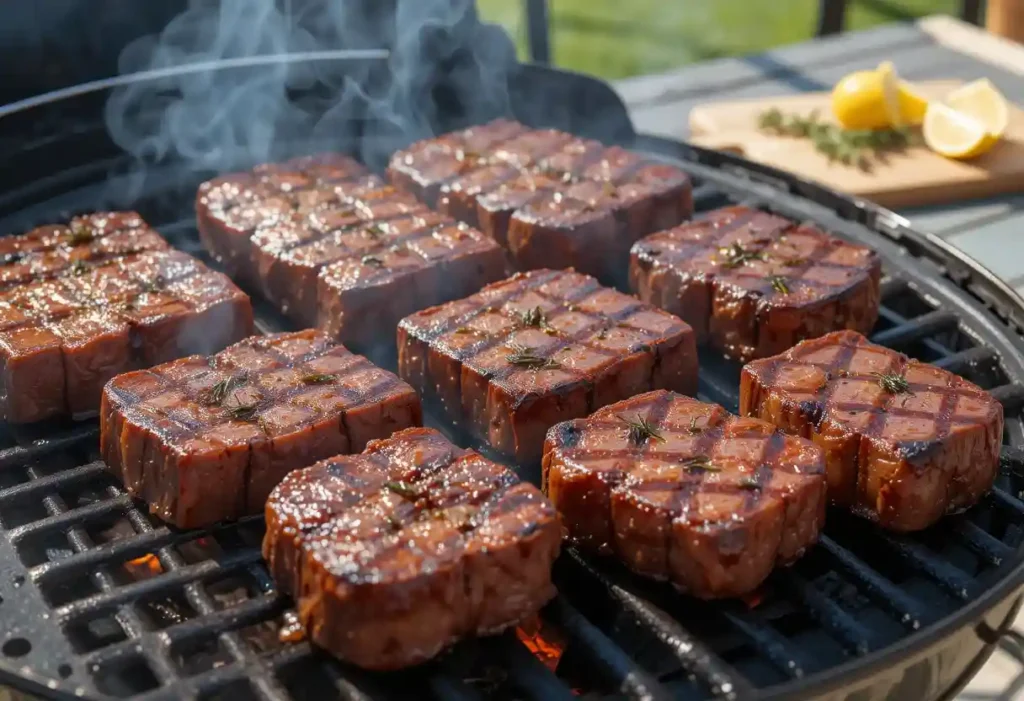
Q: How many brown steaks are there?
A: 9